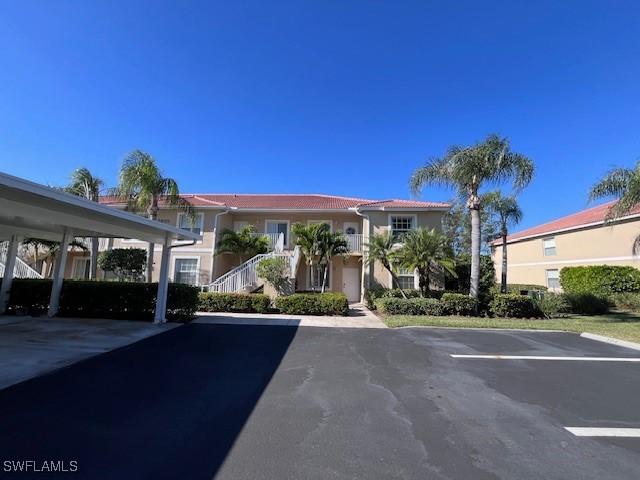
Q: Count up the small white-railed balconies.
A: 2